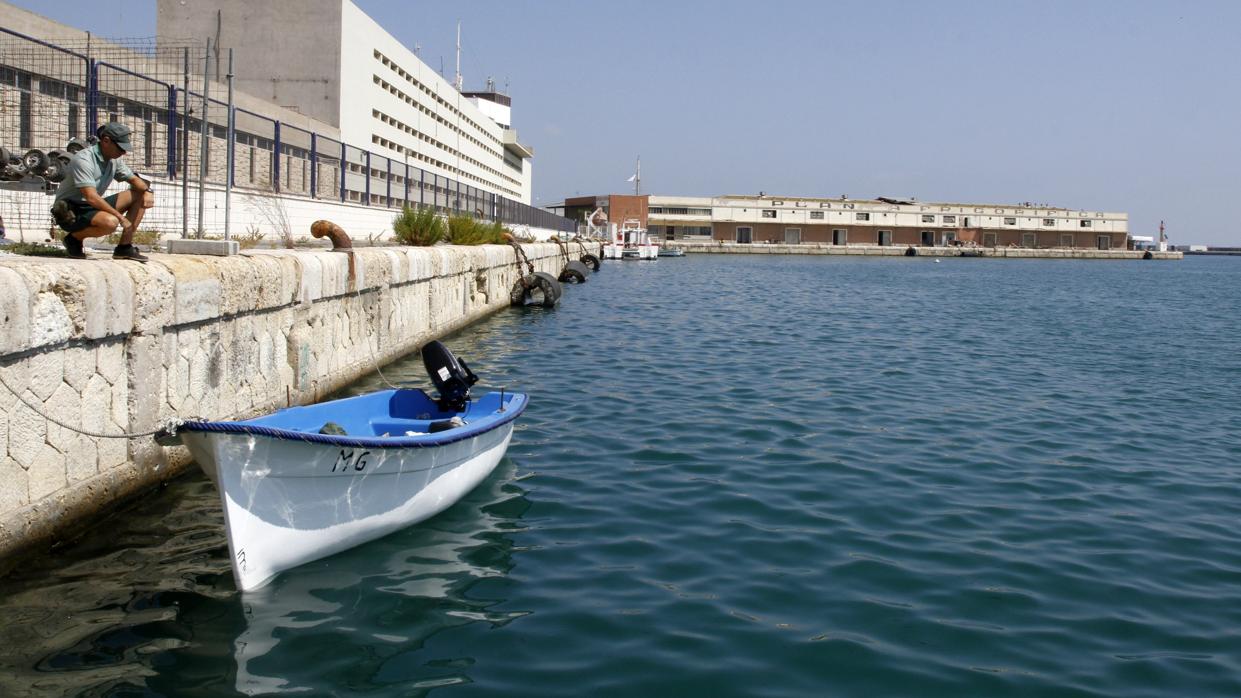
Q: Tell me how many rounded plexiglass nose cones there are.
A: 0